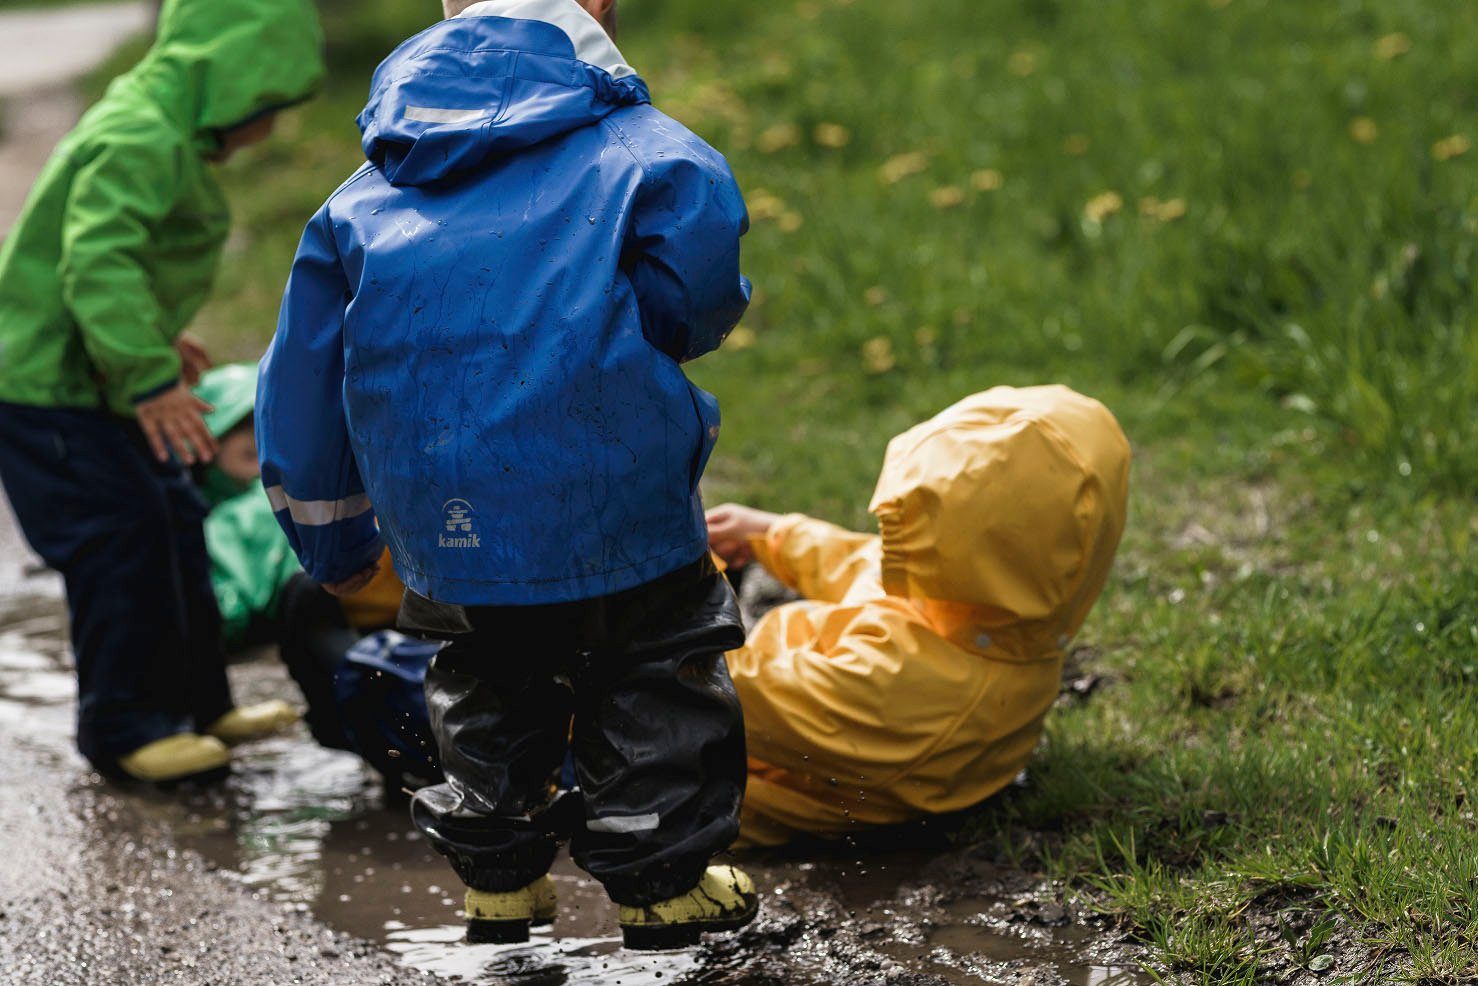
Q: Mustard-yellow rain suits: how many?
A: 1